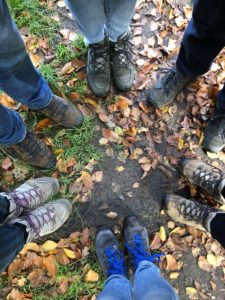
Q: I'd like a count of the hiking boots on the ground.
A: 12